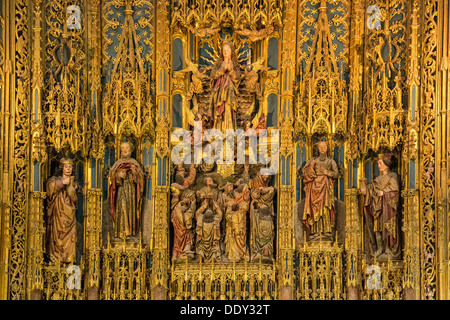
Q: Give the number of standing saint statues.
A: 4